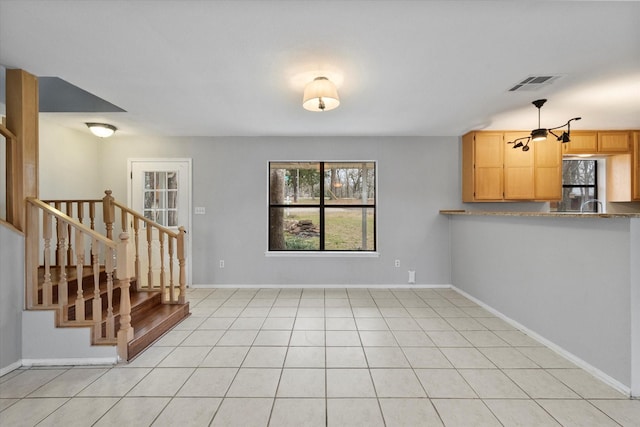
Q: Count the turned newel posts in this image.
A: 3